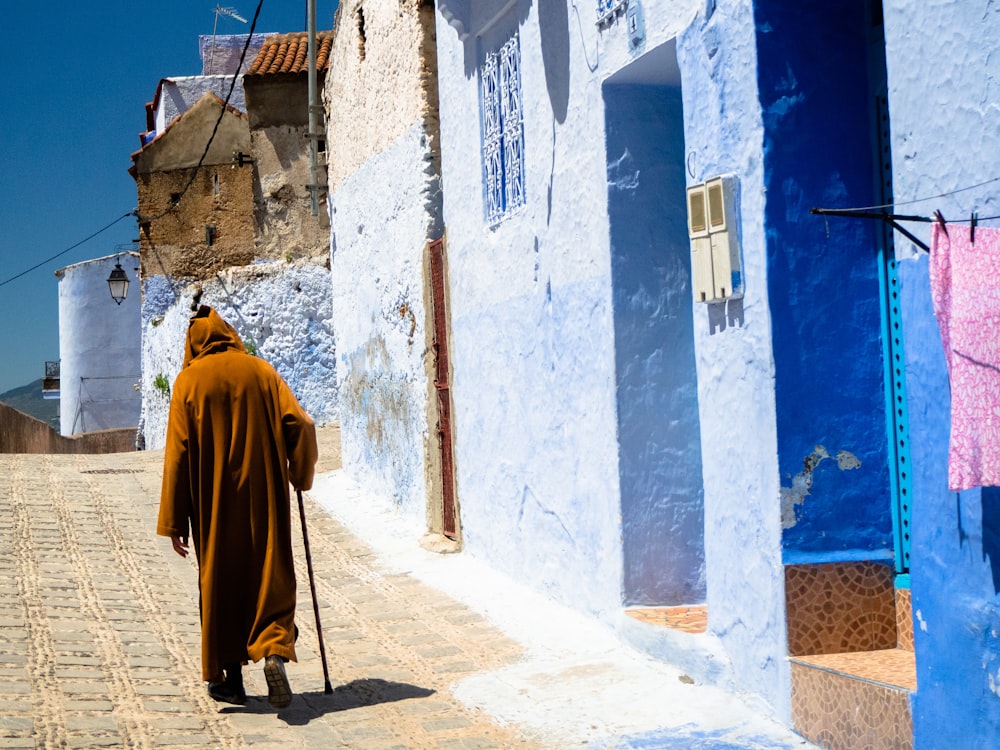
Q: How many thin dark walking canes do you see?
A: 1